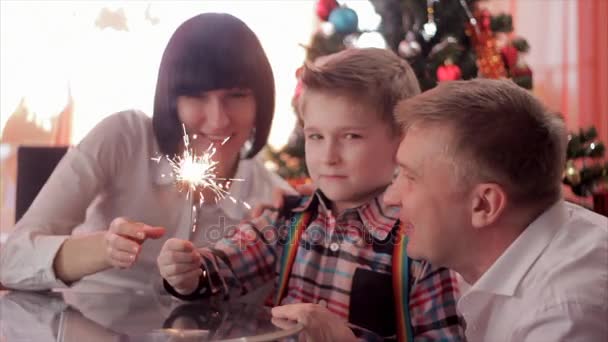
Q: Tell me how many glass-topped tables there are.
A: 1